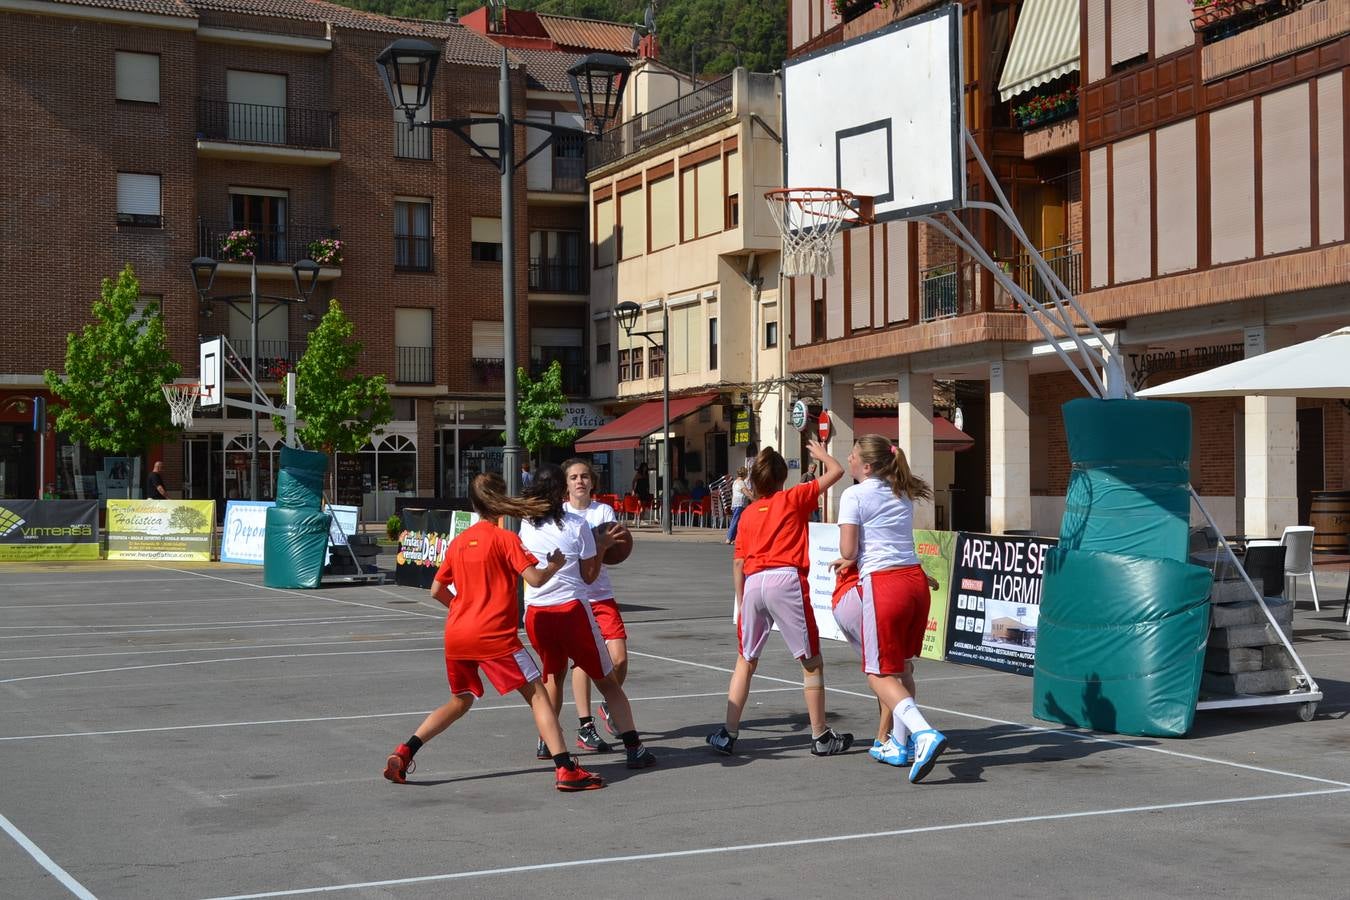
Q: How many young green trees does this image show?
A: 3